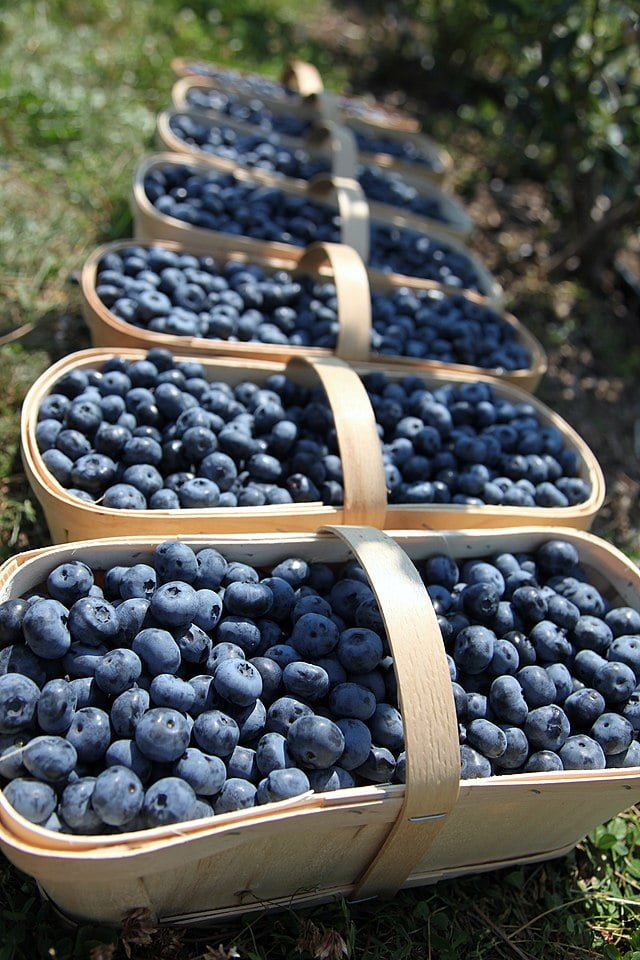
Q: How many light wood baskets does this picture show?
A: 7